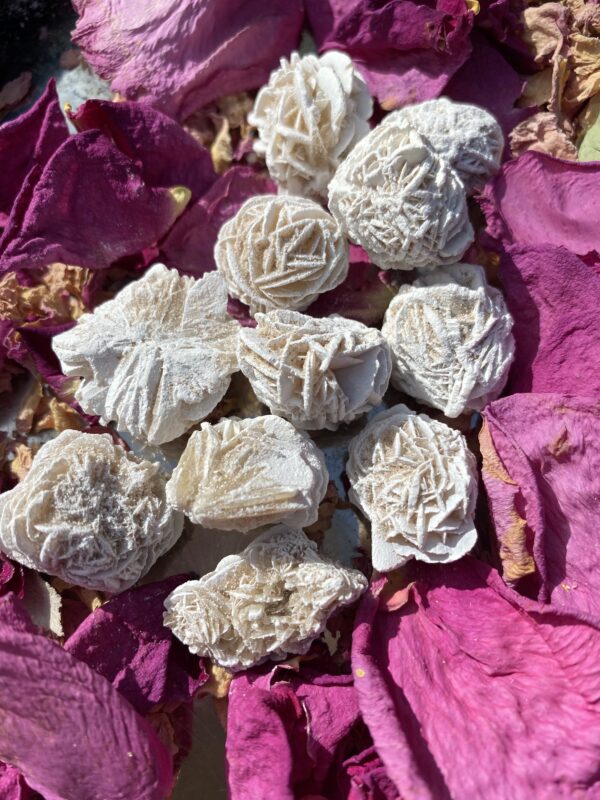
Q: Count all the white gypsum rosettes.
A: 10